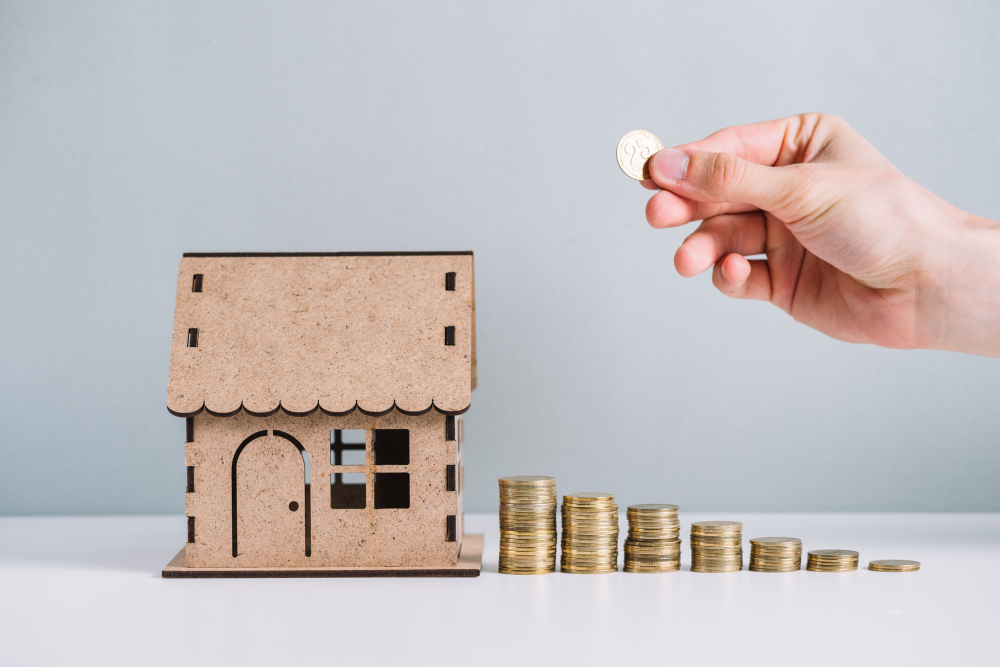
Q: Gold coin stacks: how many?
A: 7